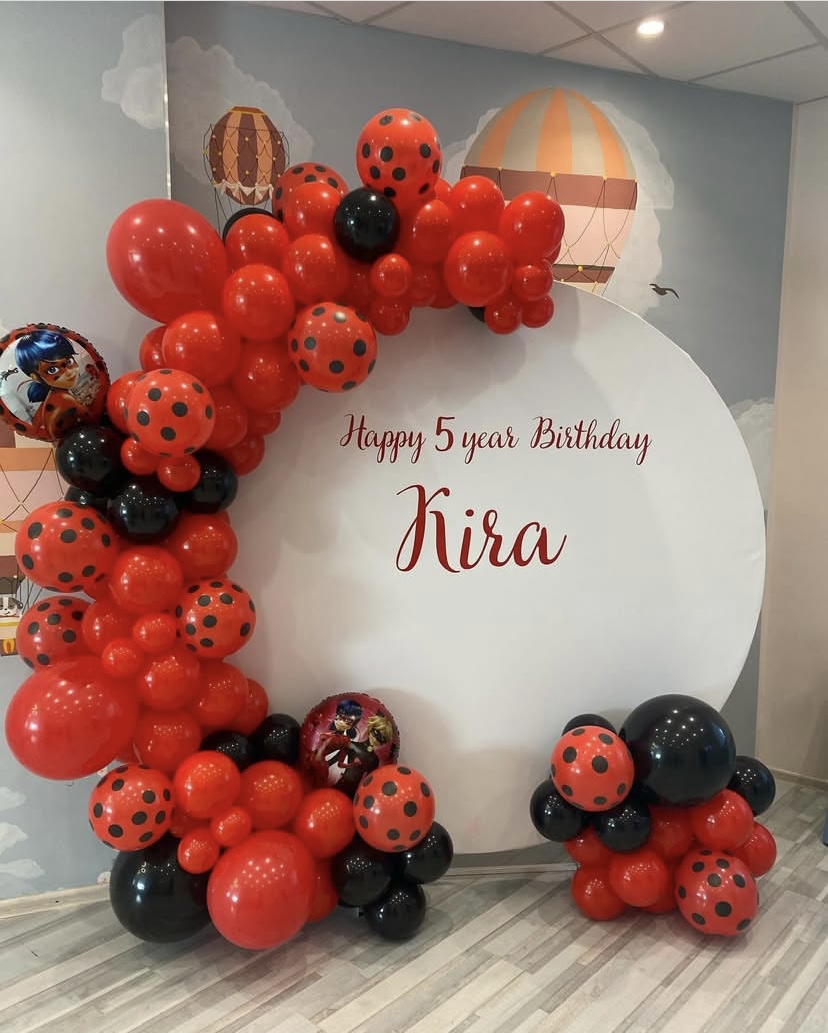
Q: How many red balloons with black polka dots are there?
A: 11